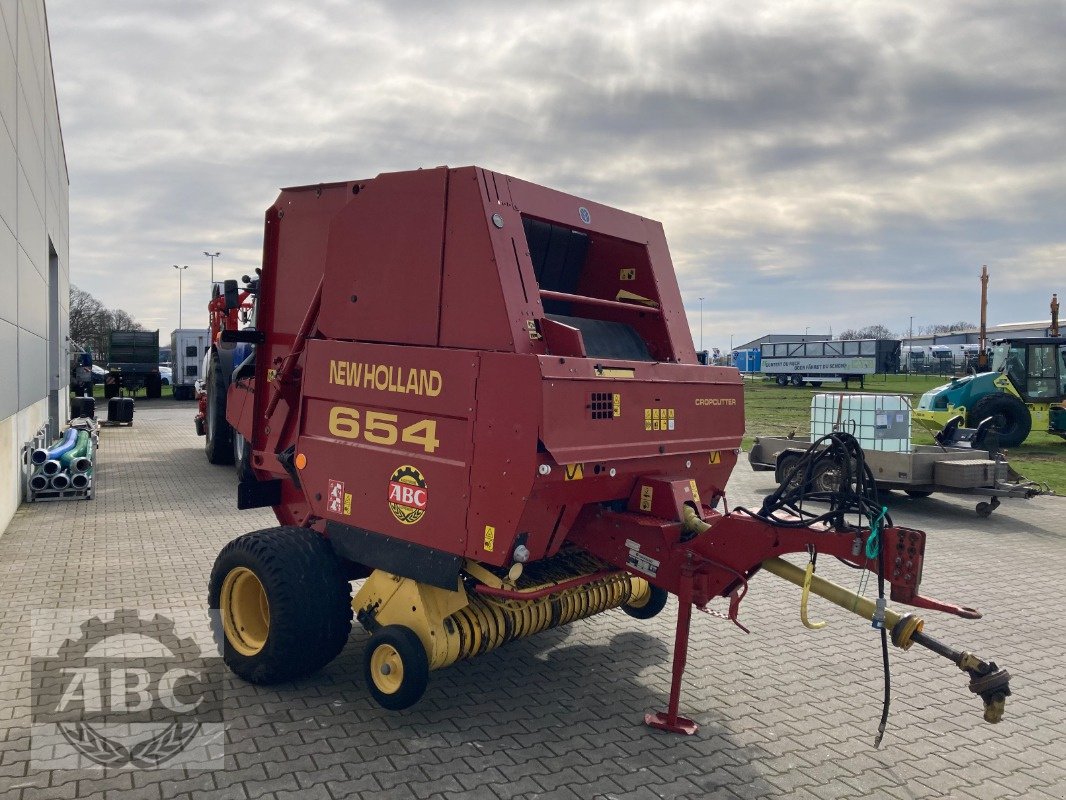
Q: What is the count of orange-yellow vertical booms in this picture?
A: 2